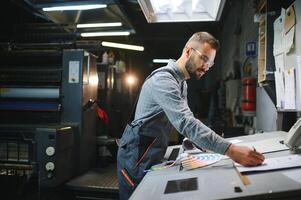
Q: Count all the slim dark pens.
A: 1